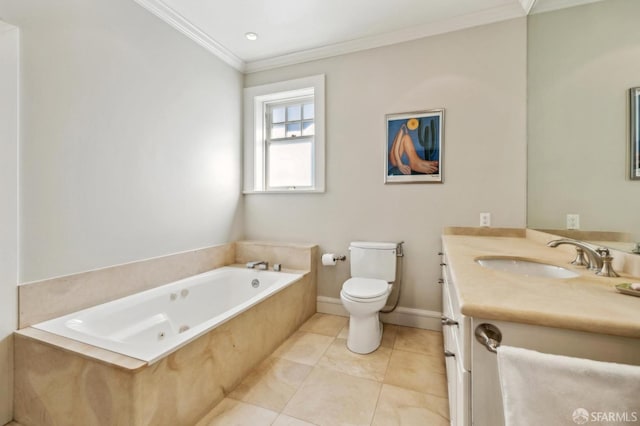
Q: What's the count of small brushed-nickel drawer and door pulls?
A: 5